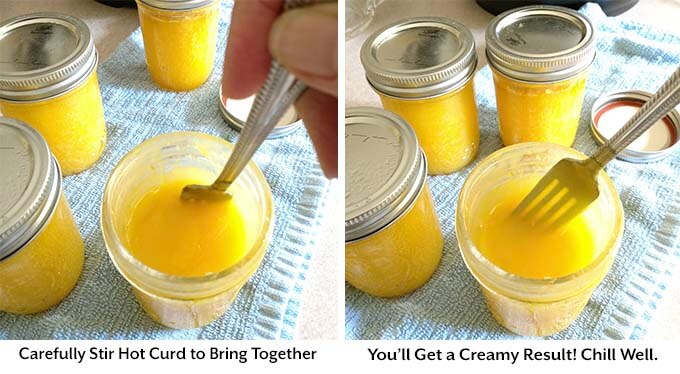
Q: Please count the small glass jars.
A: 8